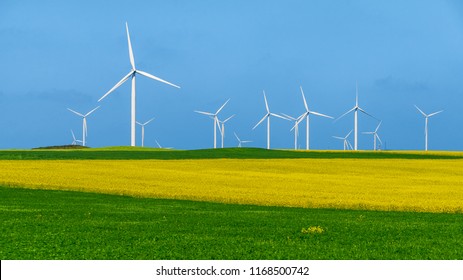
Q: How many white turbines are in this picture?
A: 15